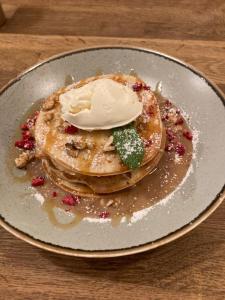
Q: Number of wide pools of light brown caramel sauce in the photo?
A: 1